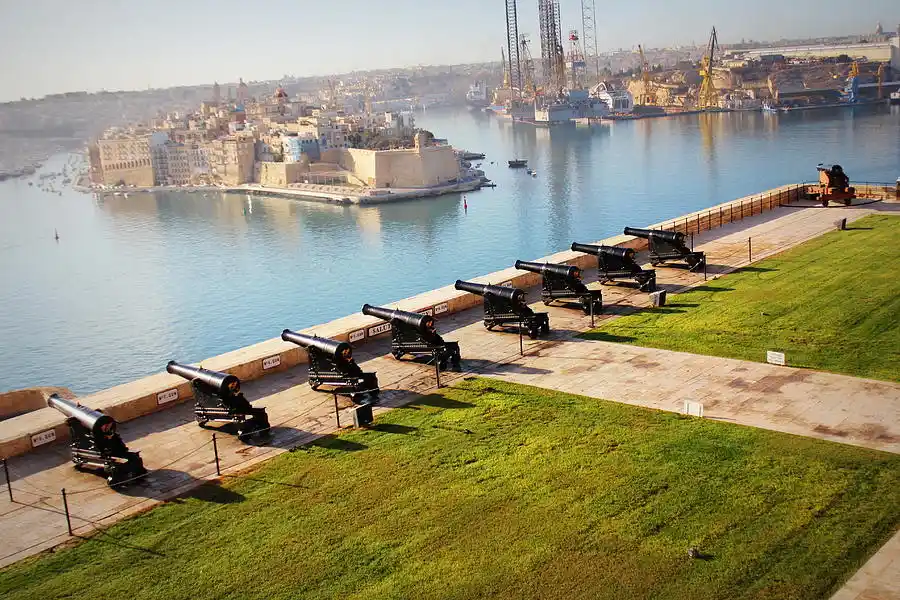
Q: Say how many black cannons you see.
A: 8